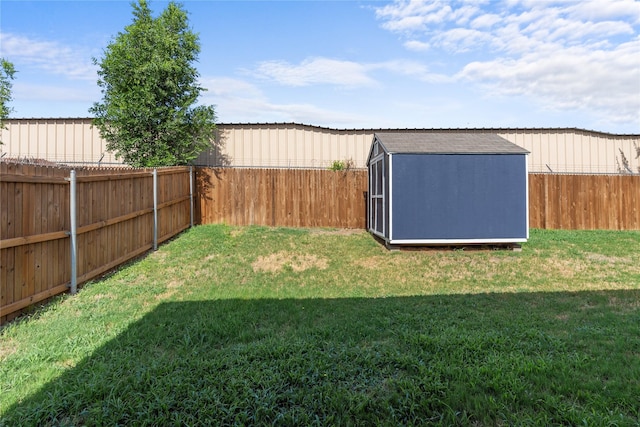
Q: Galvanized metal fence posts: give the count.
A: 3